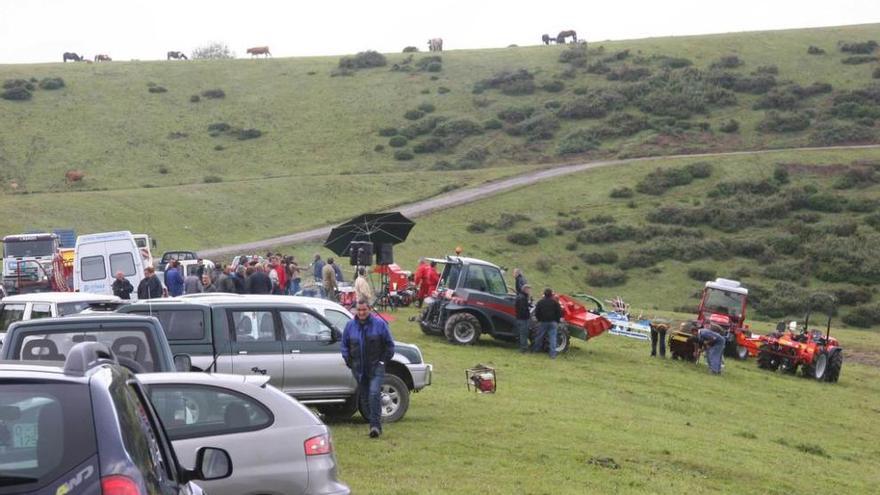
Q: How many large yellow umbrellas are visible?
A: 0